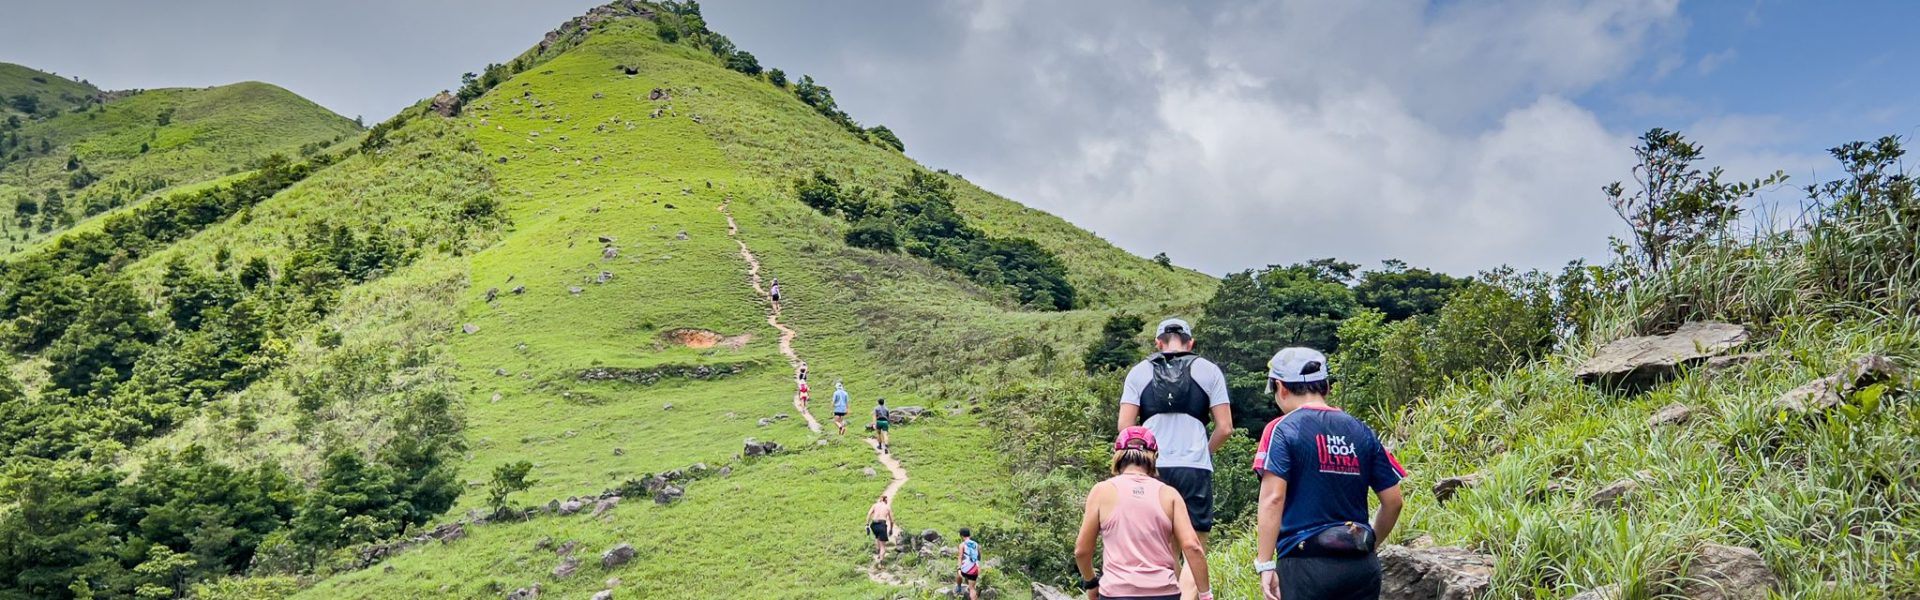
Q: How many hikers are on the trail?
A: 10